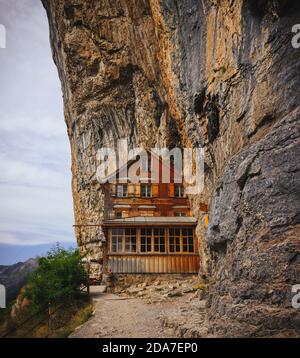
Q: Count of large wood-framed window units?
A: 3